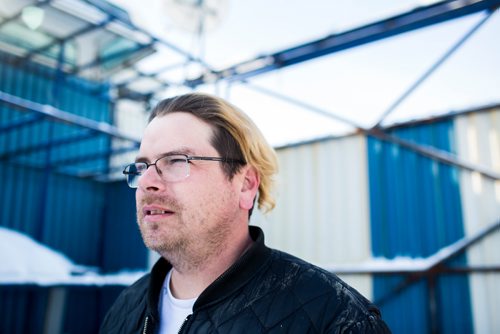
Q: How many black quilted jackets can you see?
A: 1